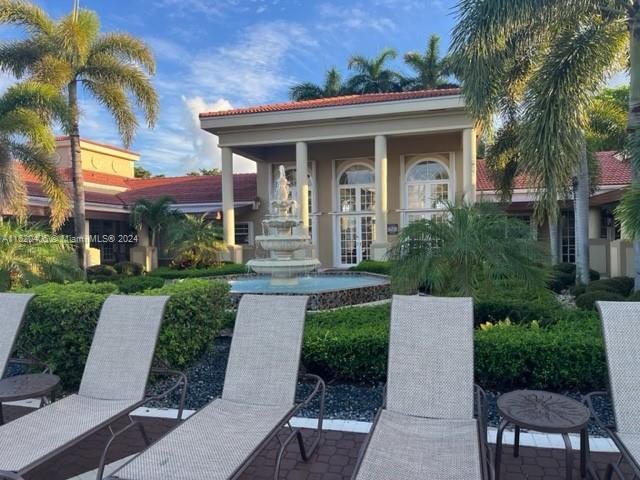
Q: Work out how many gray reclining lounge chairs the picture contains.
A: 5